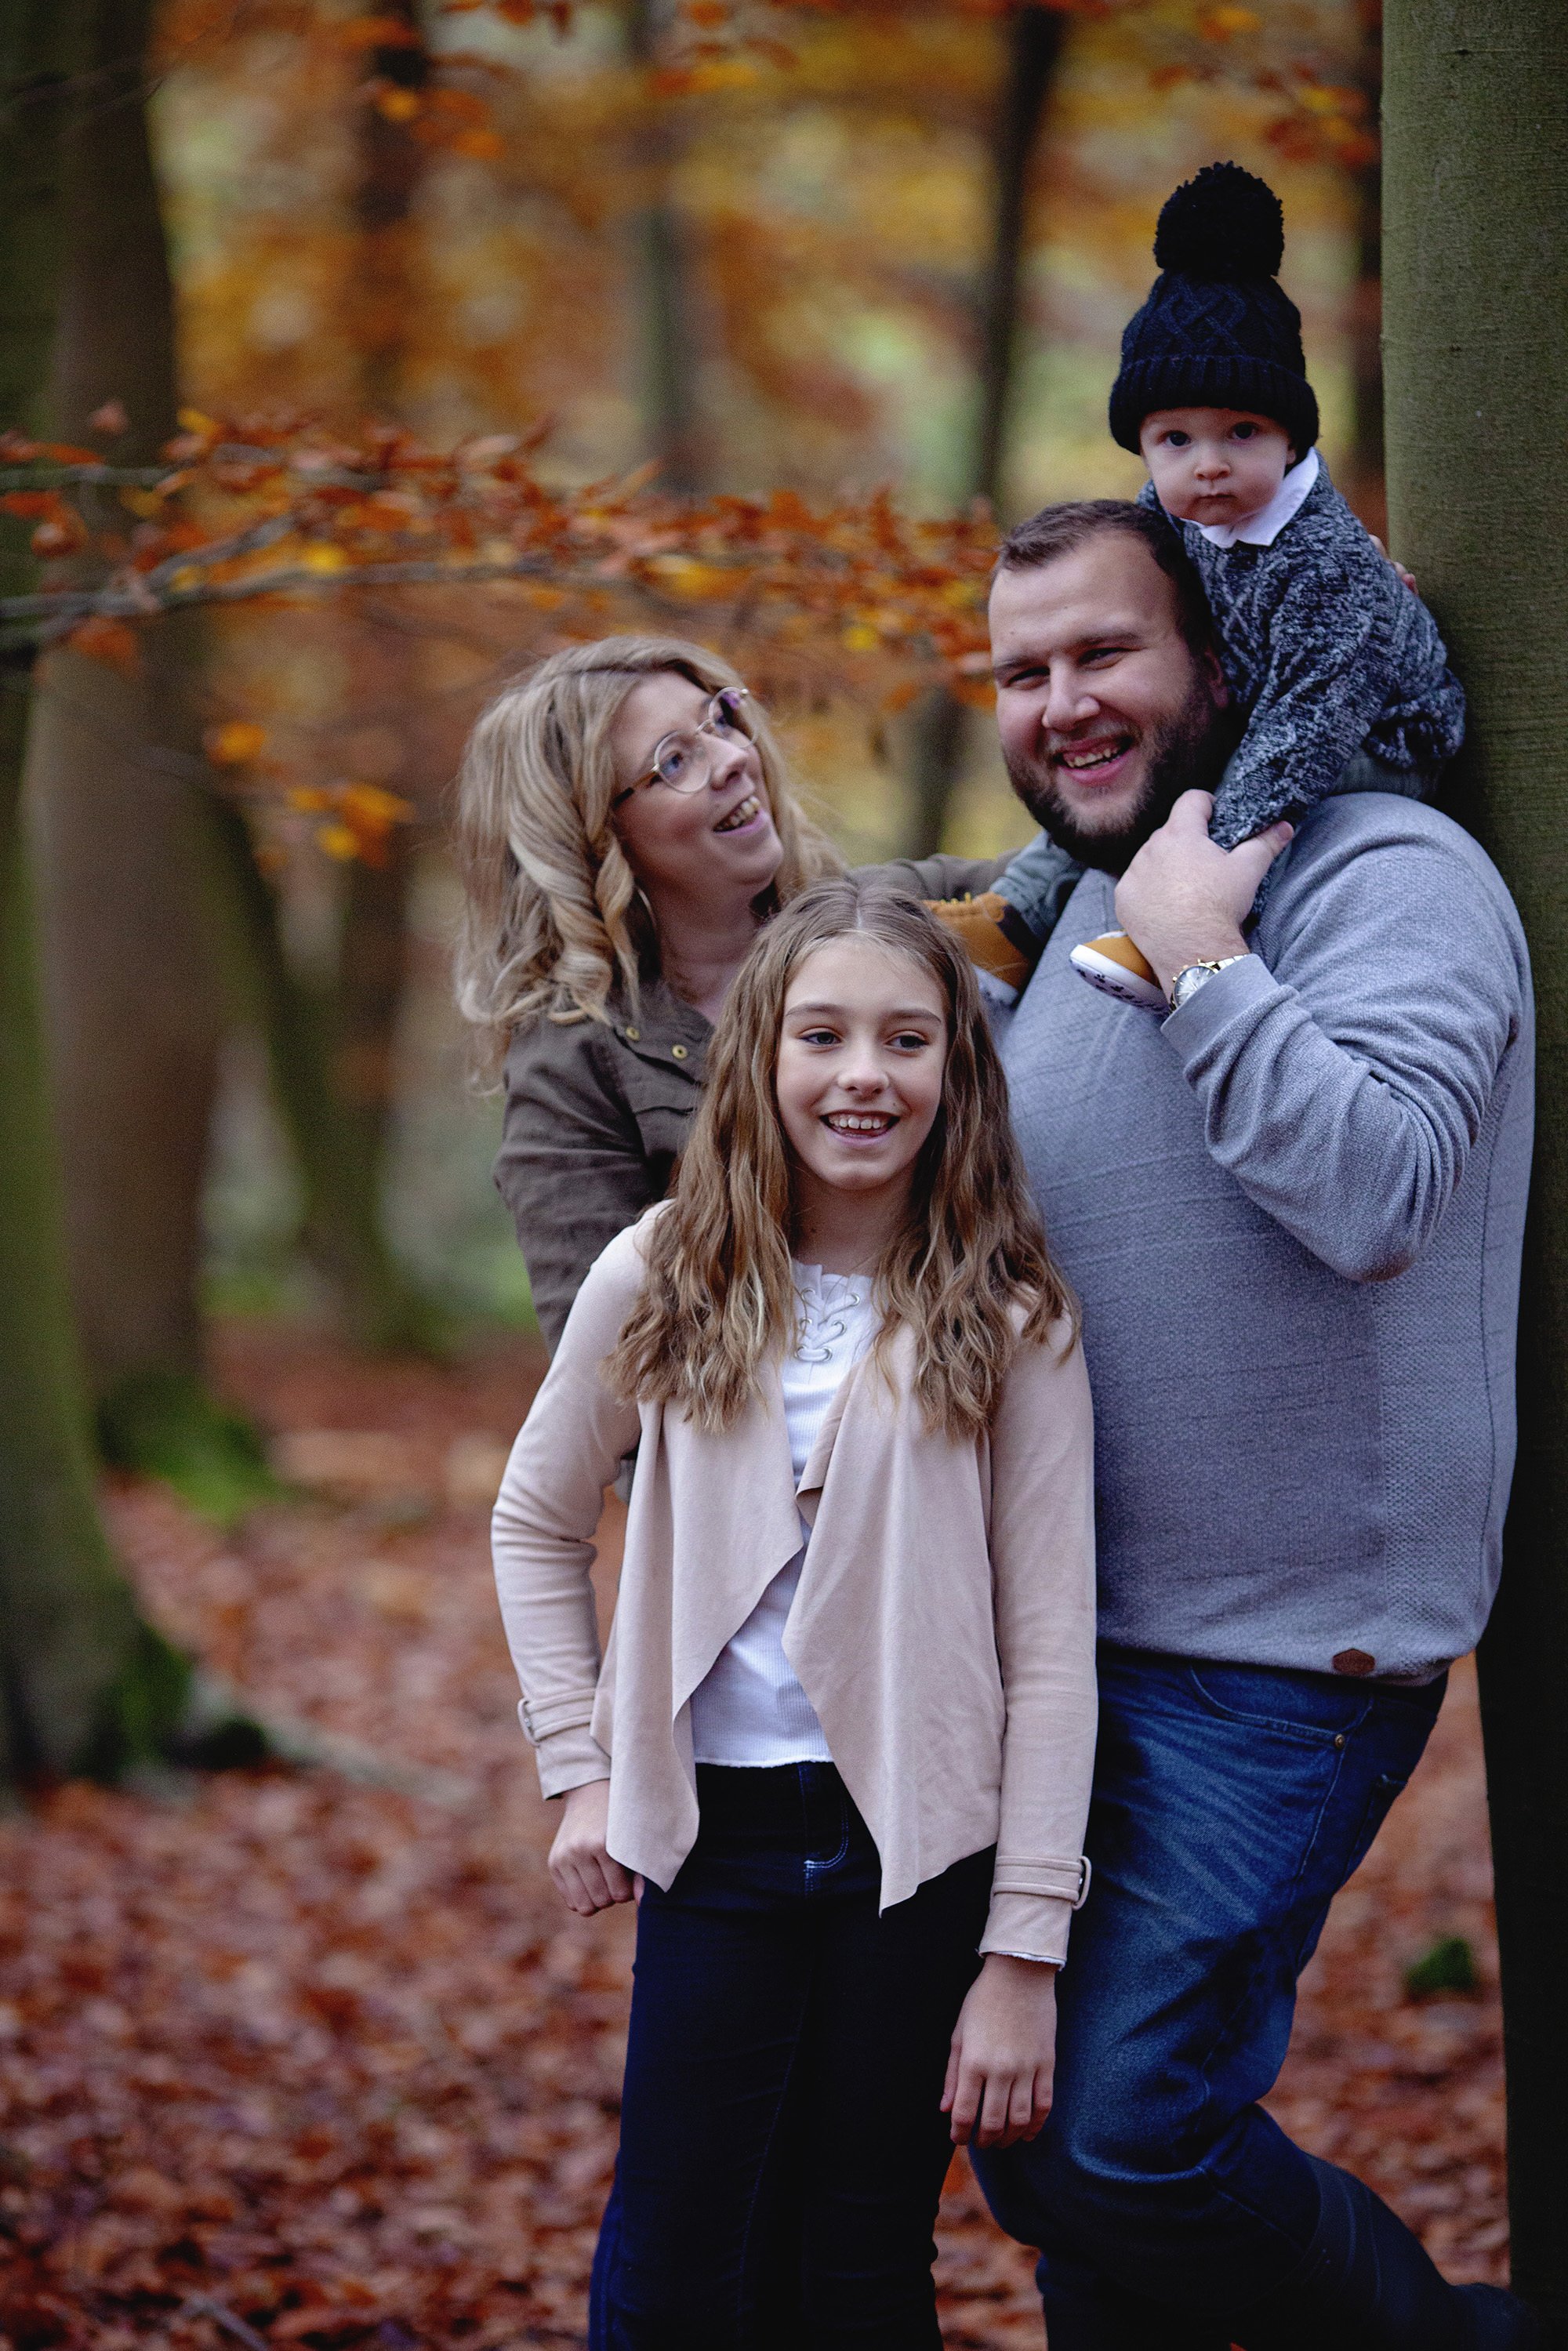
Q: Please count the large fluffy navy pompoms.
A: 1